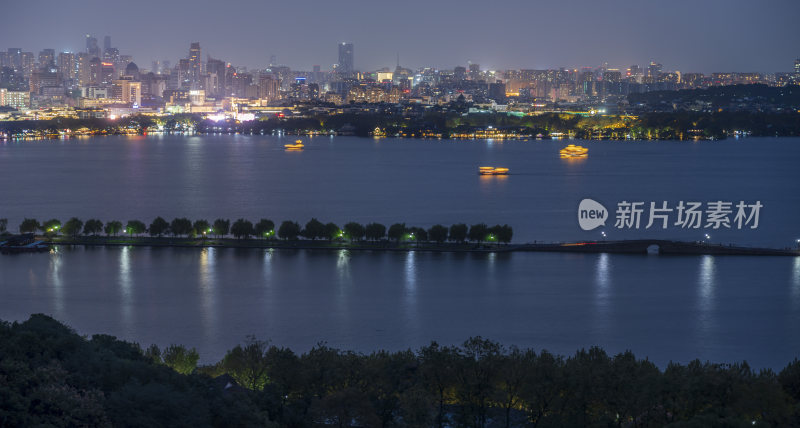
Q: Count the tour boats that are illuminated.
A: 3